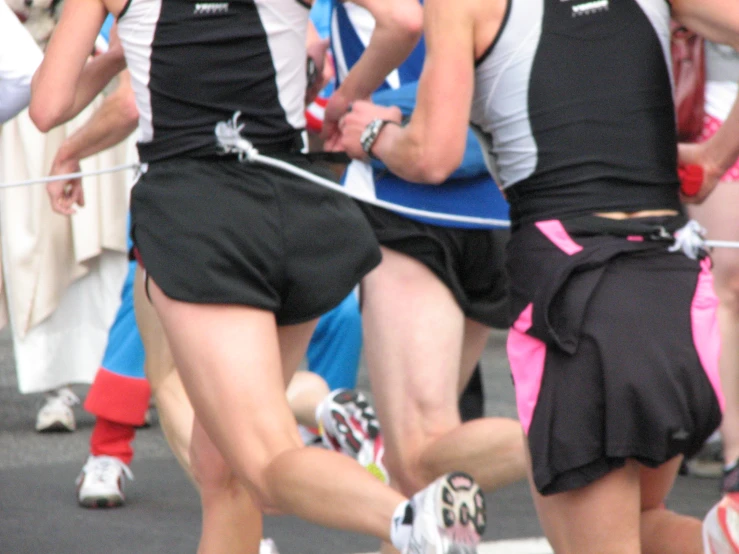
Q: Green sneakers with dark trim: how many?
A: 0